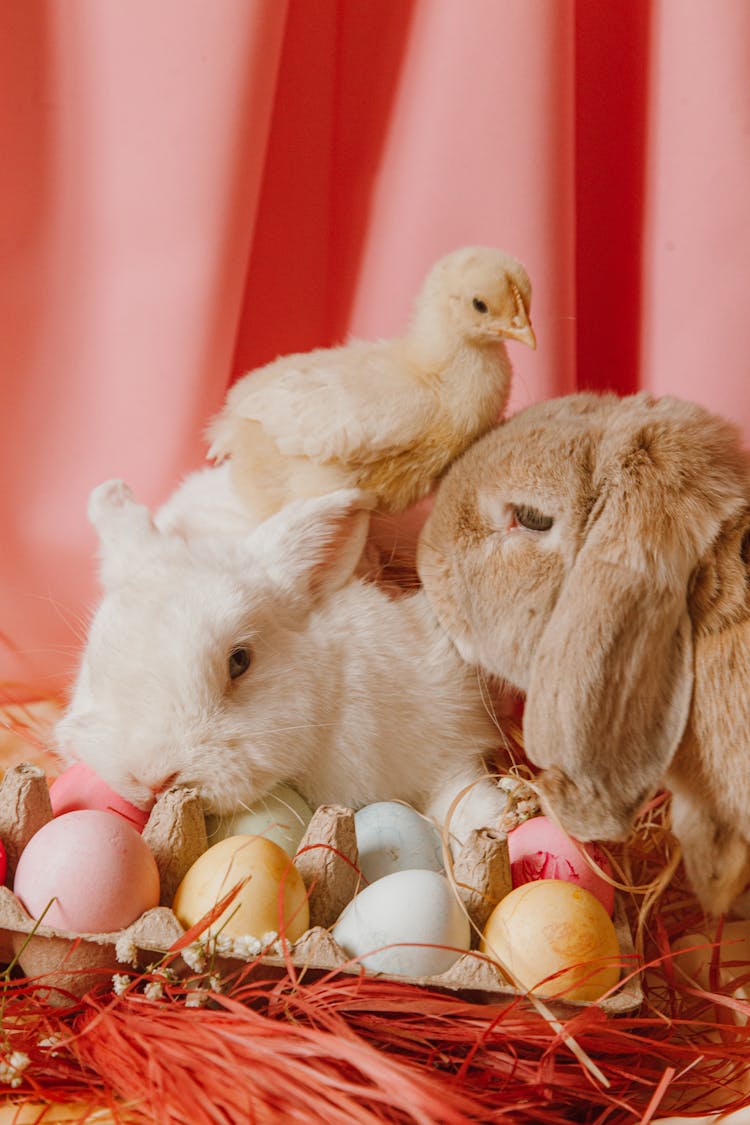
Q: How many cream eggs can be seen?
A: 2